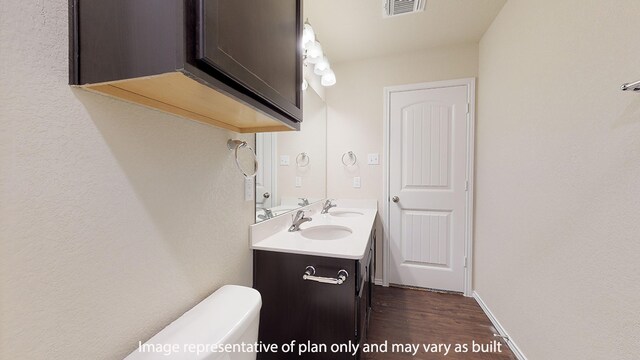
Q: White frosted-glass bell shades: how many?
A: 4